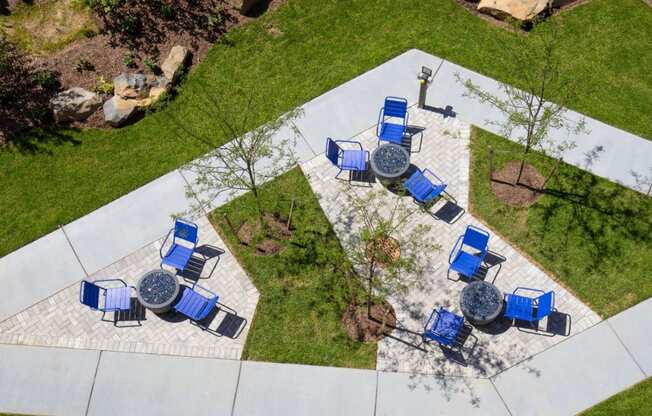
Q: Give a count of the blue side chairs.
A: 9